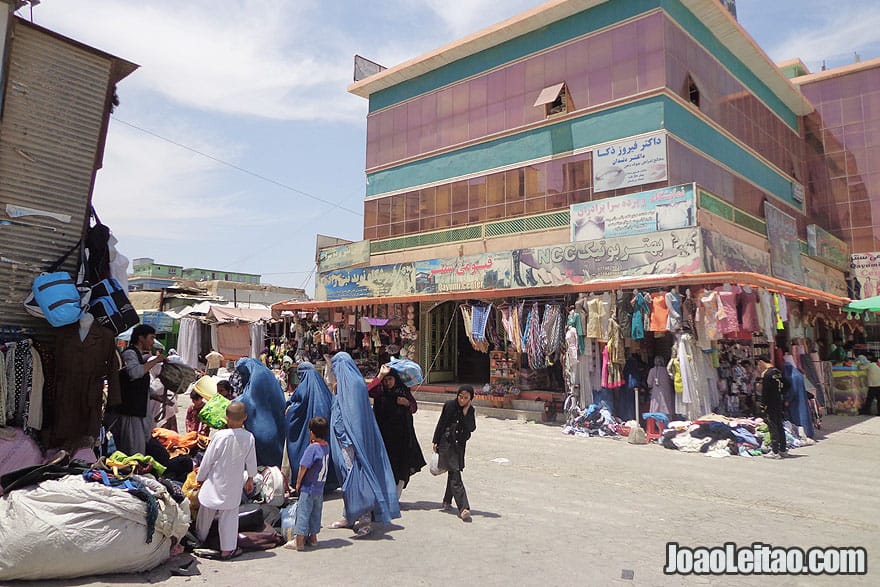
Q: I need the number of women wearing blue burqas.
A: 4